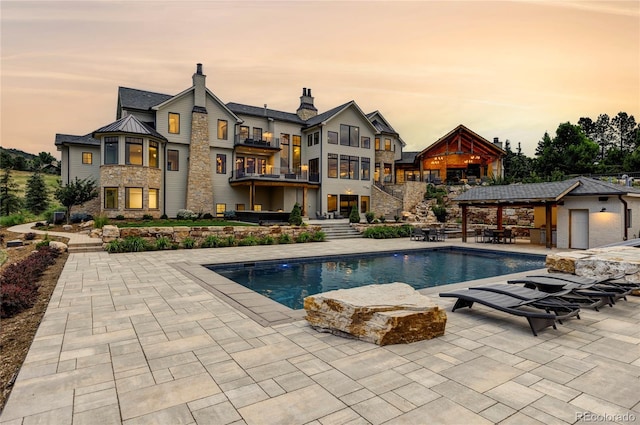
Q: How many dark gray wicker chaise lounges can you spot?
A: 4